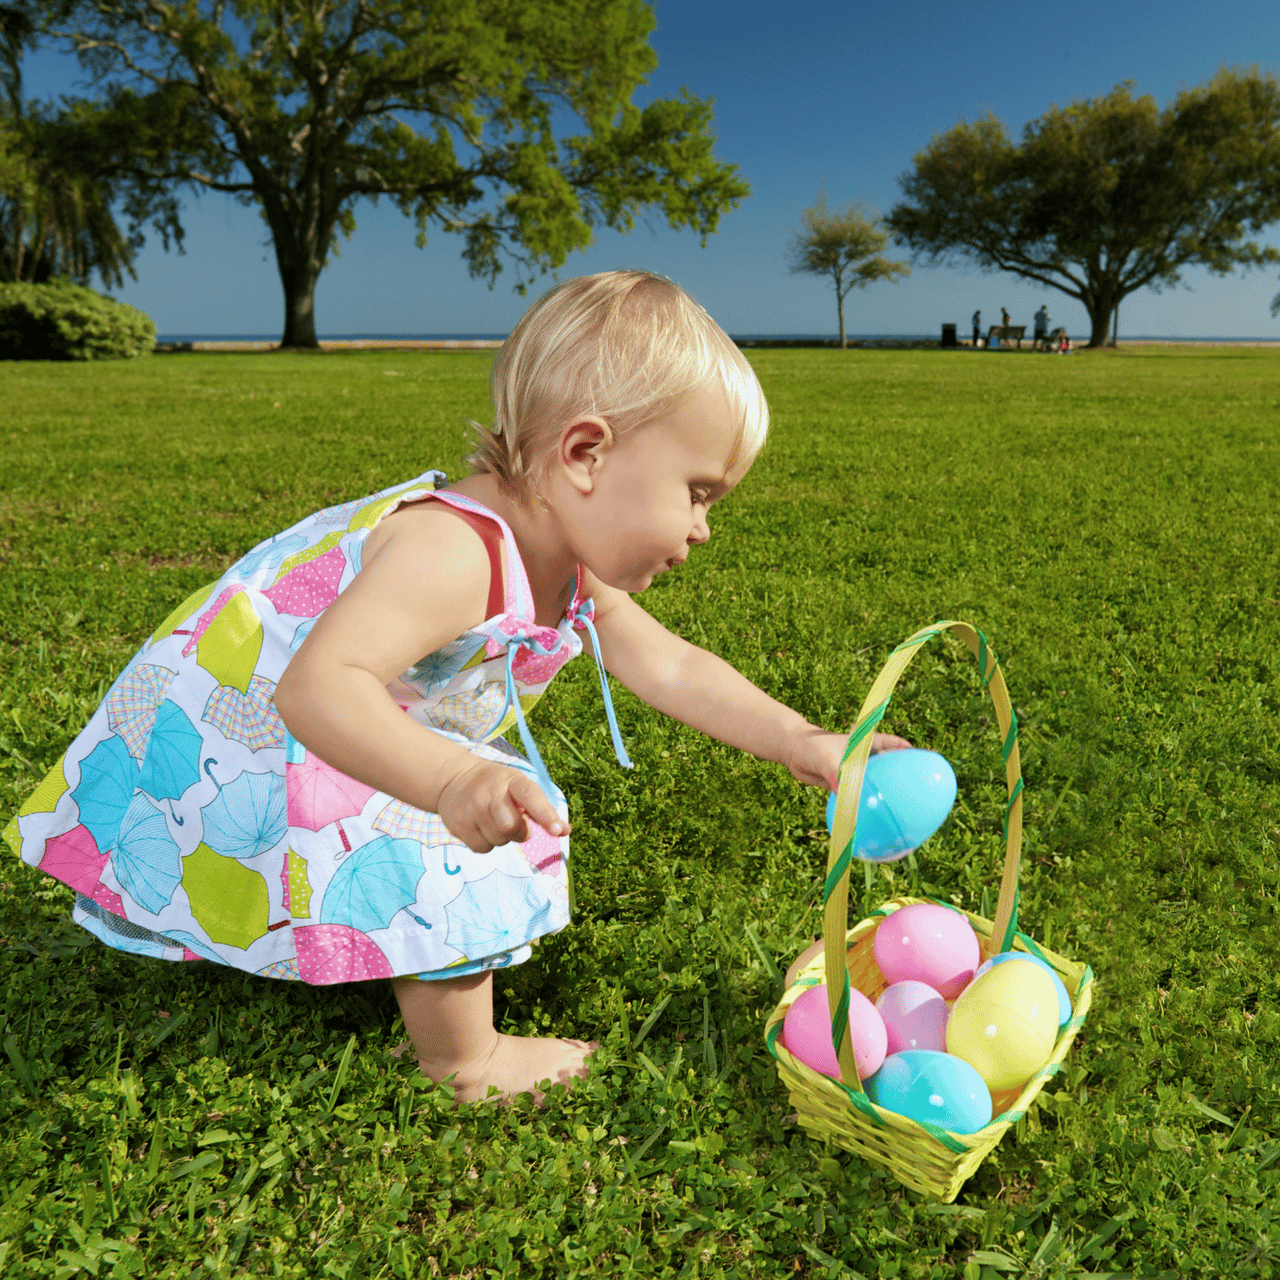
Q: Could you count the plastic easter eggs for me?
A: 7